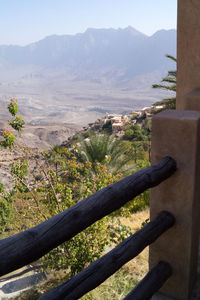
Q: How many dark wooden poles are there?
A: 3